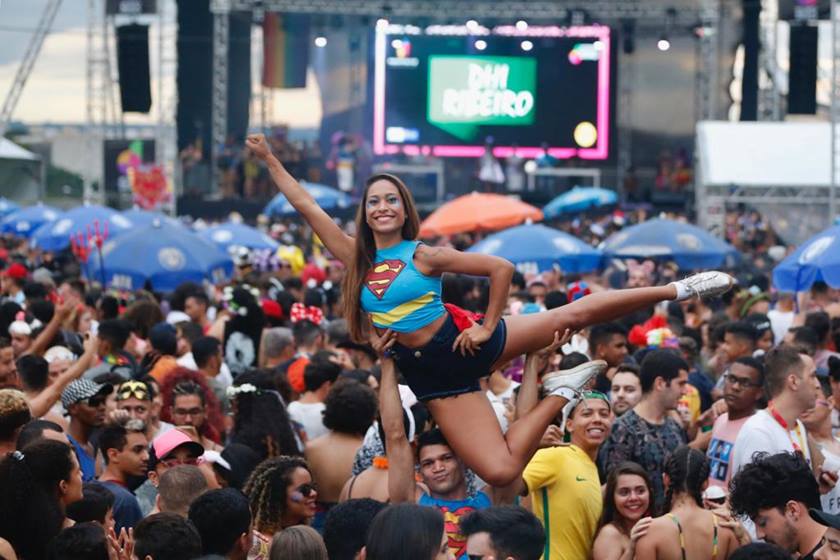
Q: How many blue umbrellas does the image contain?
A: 11